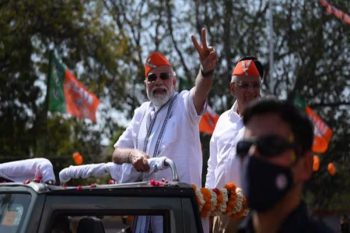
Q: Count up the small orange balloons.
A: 3